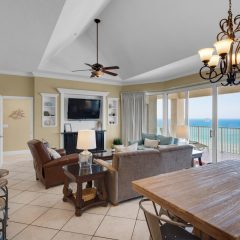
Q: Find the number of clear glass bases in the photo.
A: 1